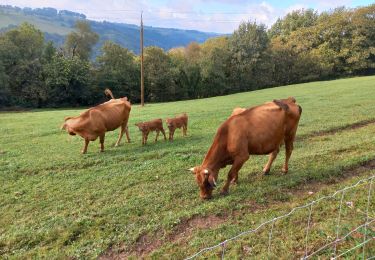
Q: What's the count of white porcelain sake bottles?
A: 0